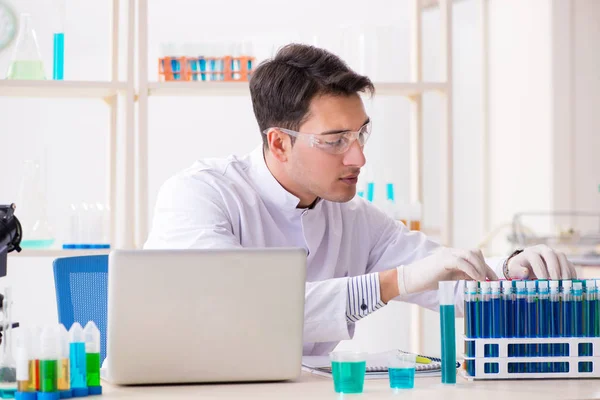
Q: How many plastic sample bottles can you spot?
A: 6